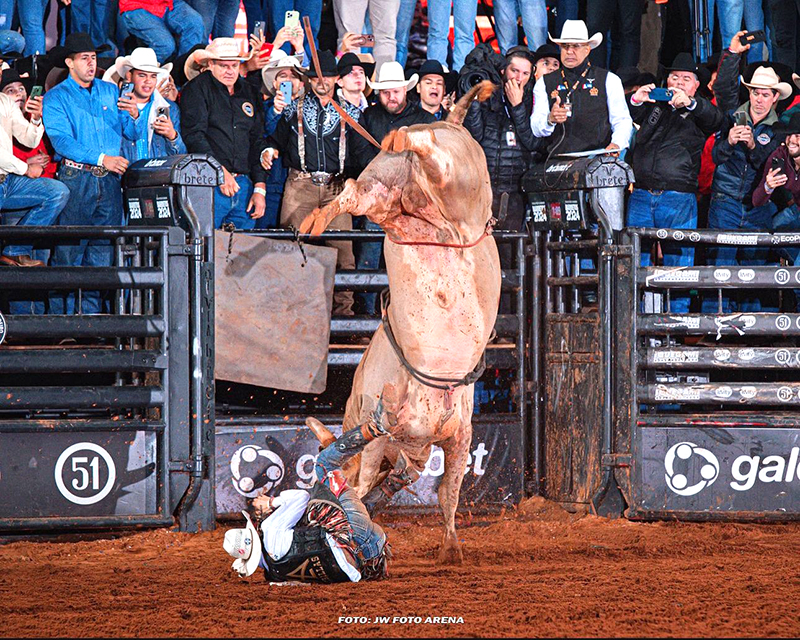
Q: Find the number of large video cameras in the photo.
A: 1